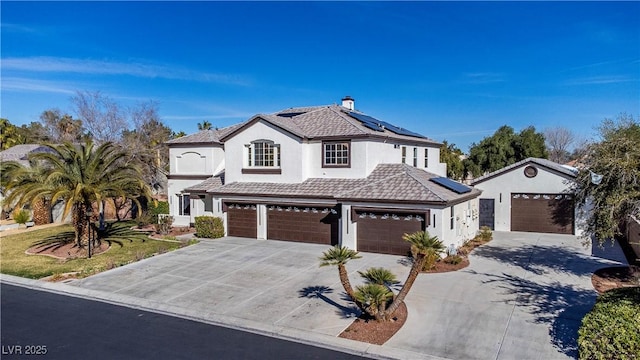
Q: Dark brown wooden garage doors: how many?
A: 4